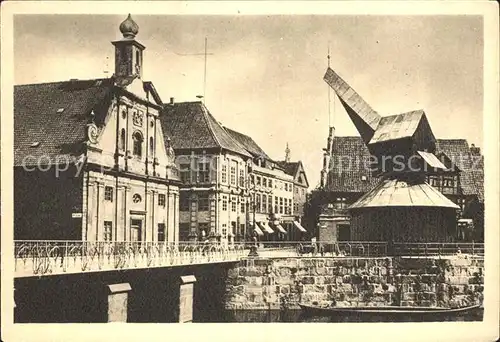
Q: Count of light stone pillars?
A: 2